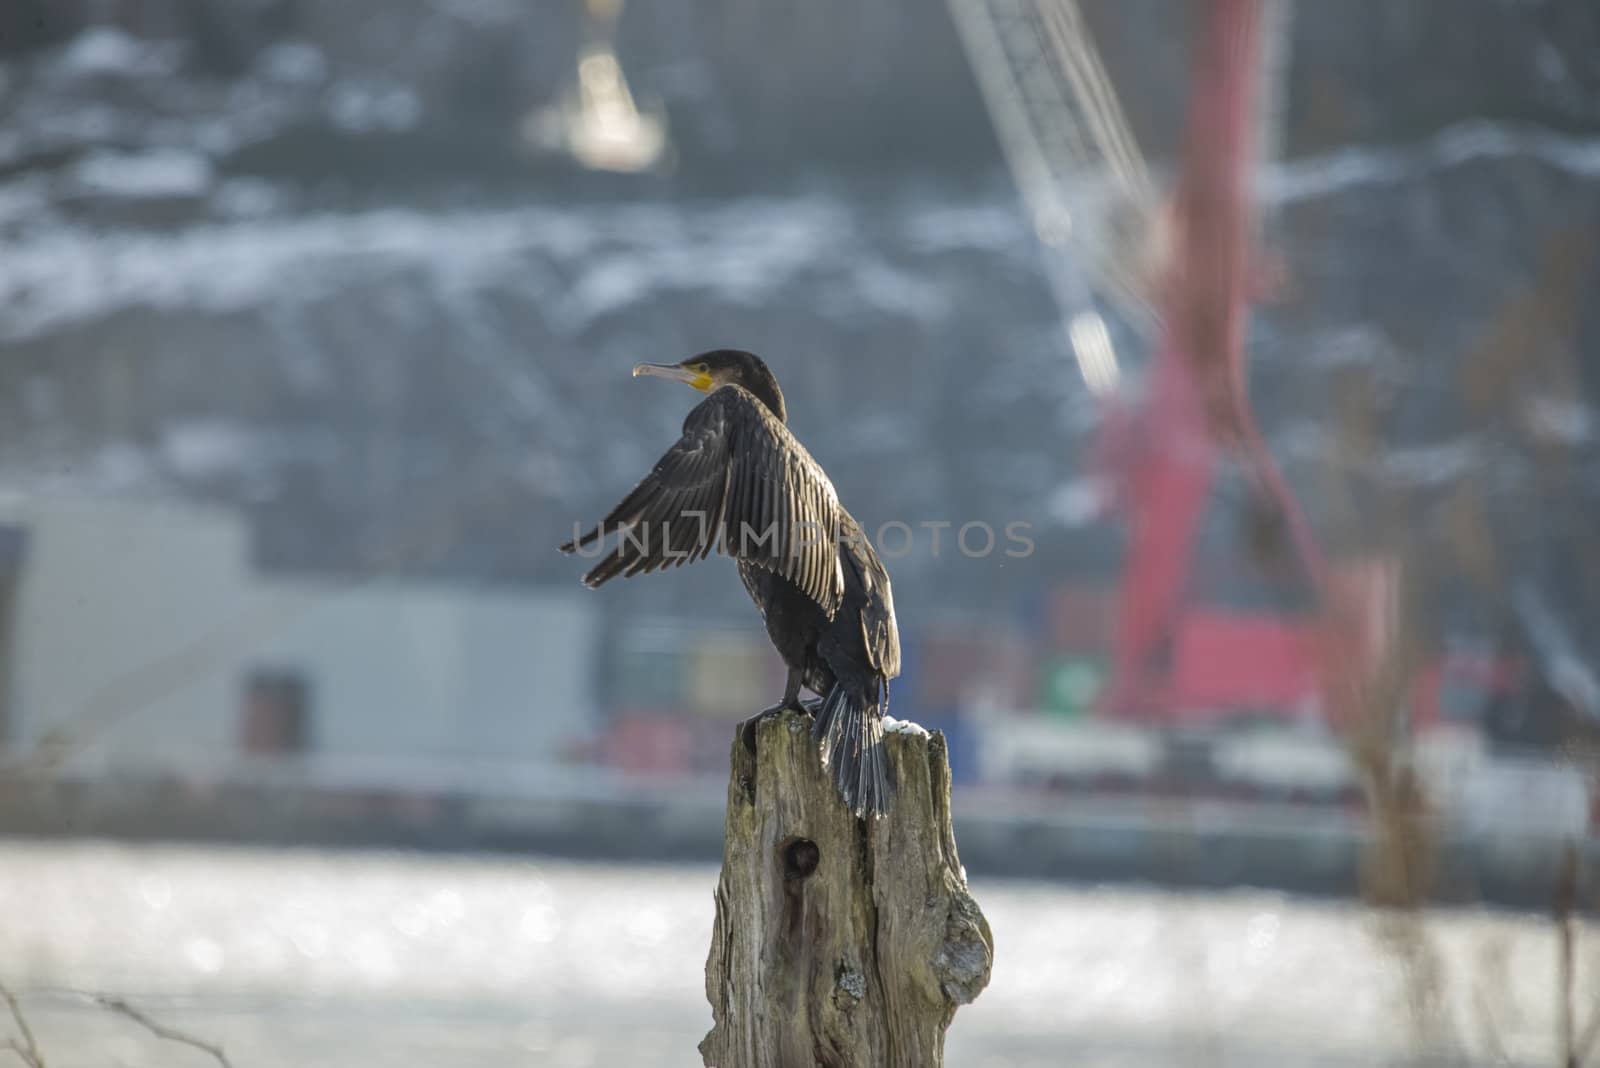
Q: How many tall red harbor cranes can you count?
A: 1